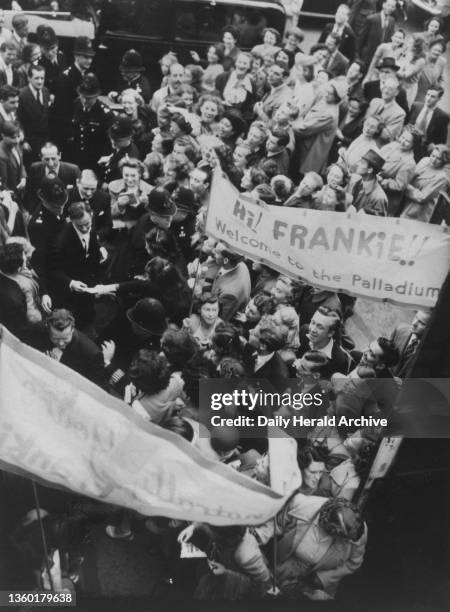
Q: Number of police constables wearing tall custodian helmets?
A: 9